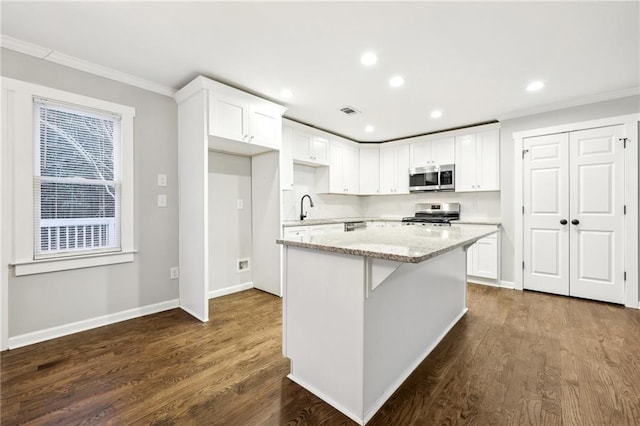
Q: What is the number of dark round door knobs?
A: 2